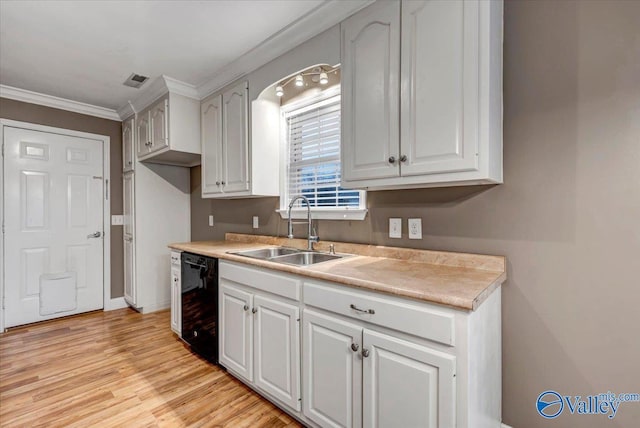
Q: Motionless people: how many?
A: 0